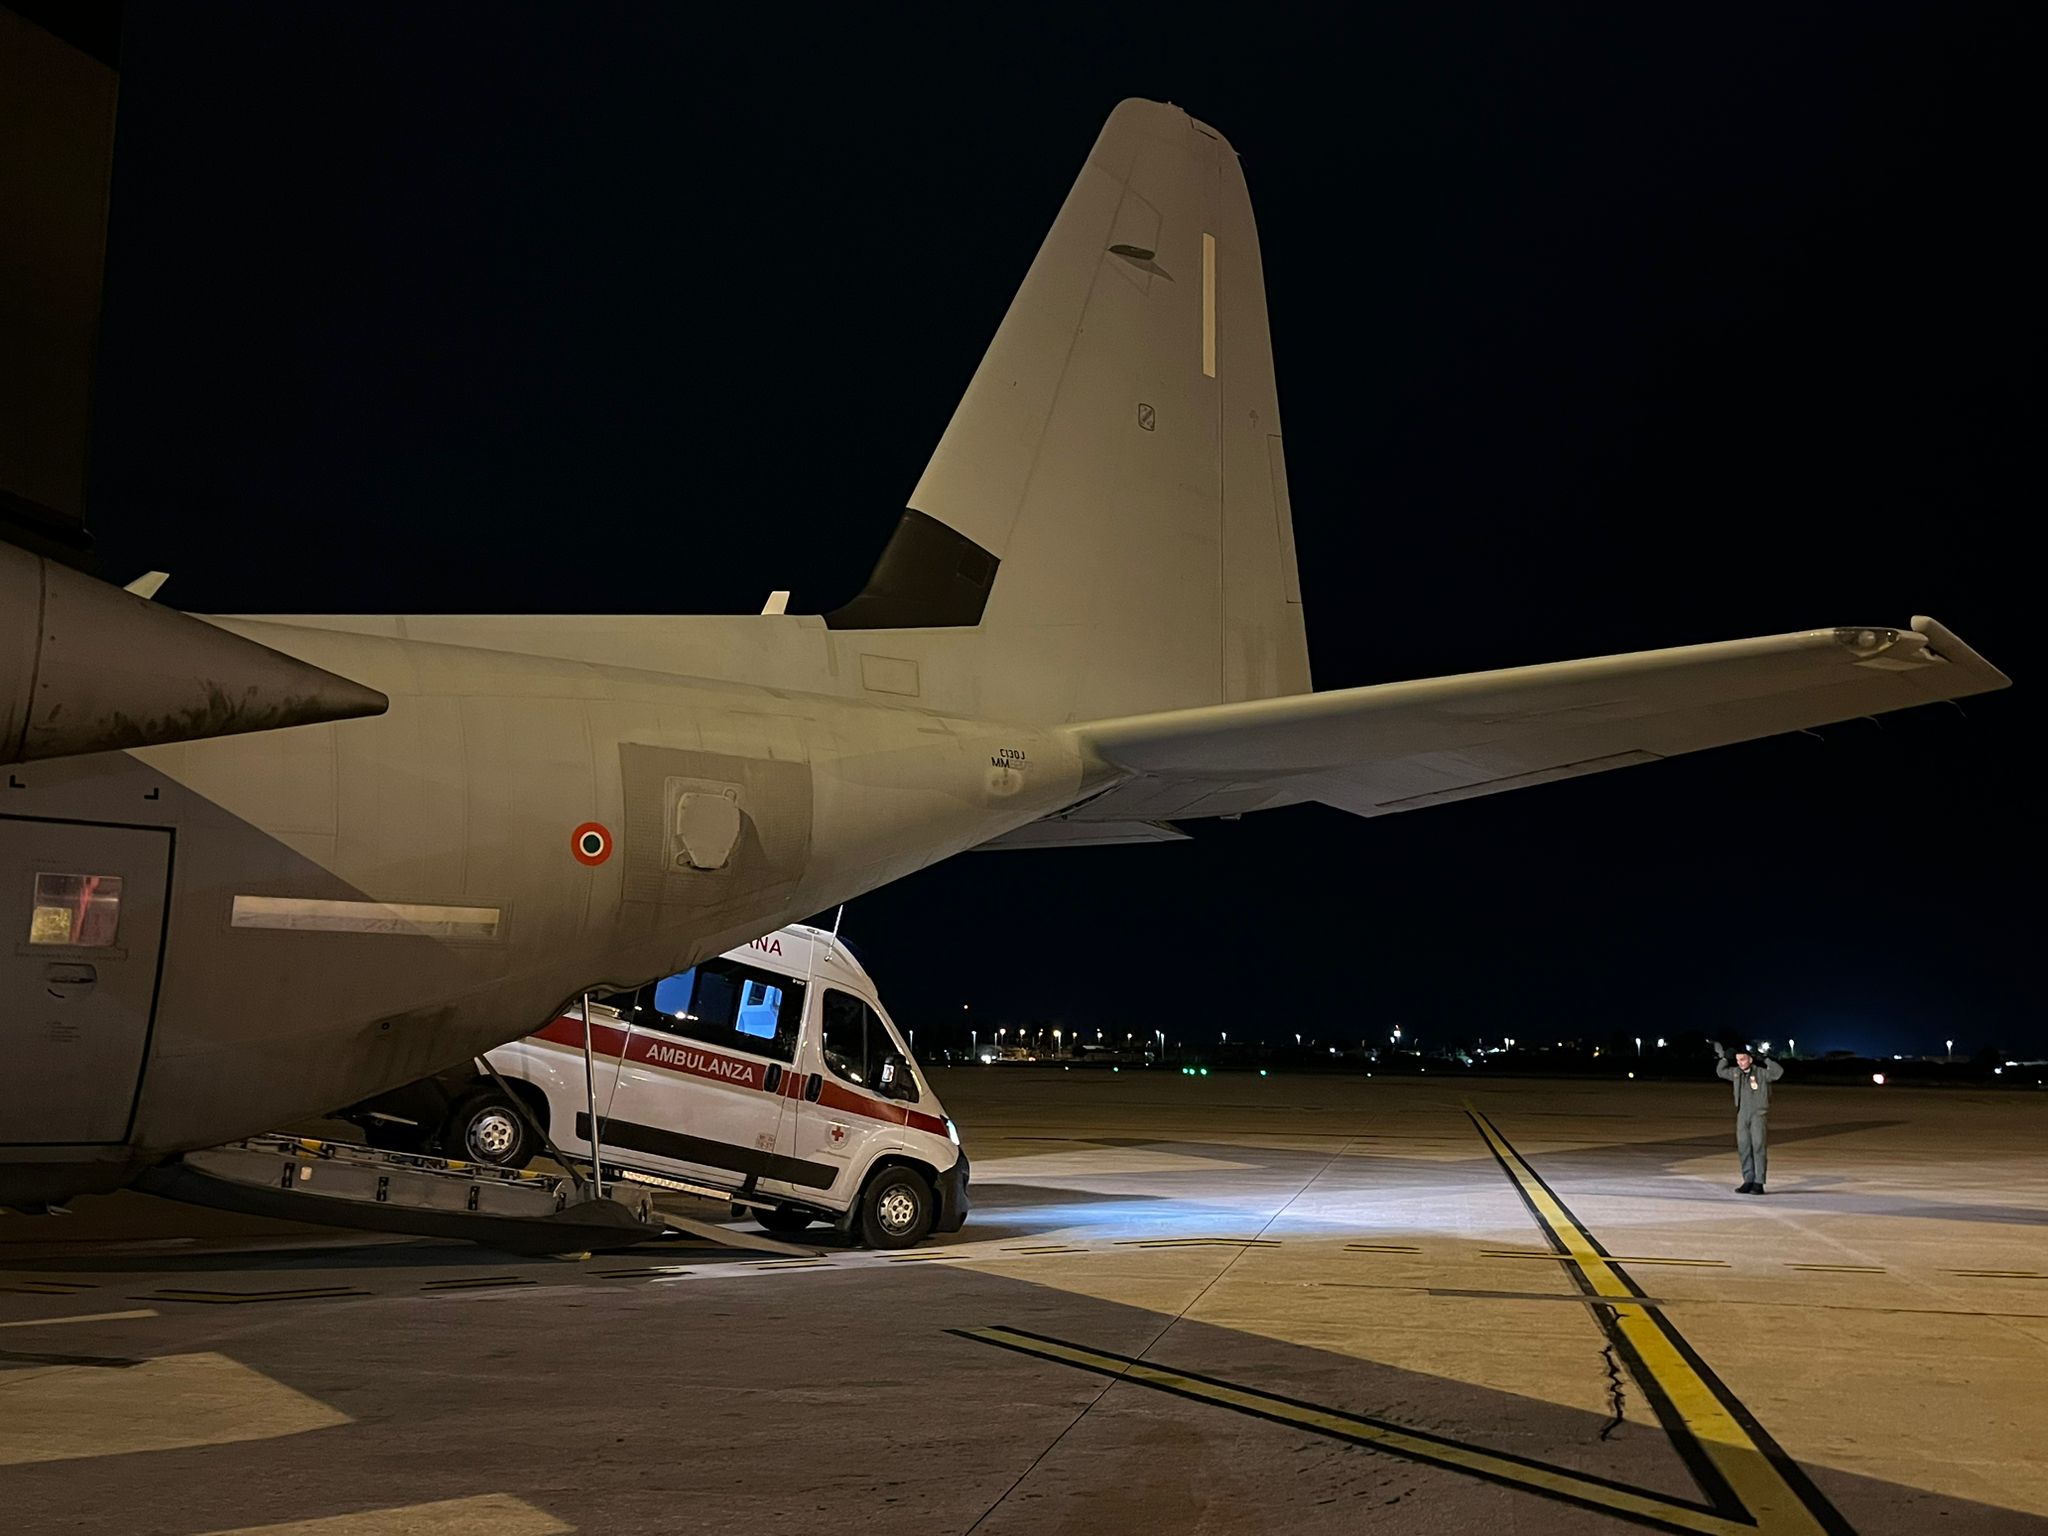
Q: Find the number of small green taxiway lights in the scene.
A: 5